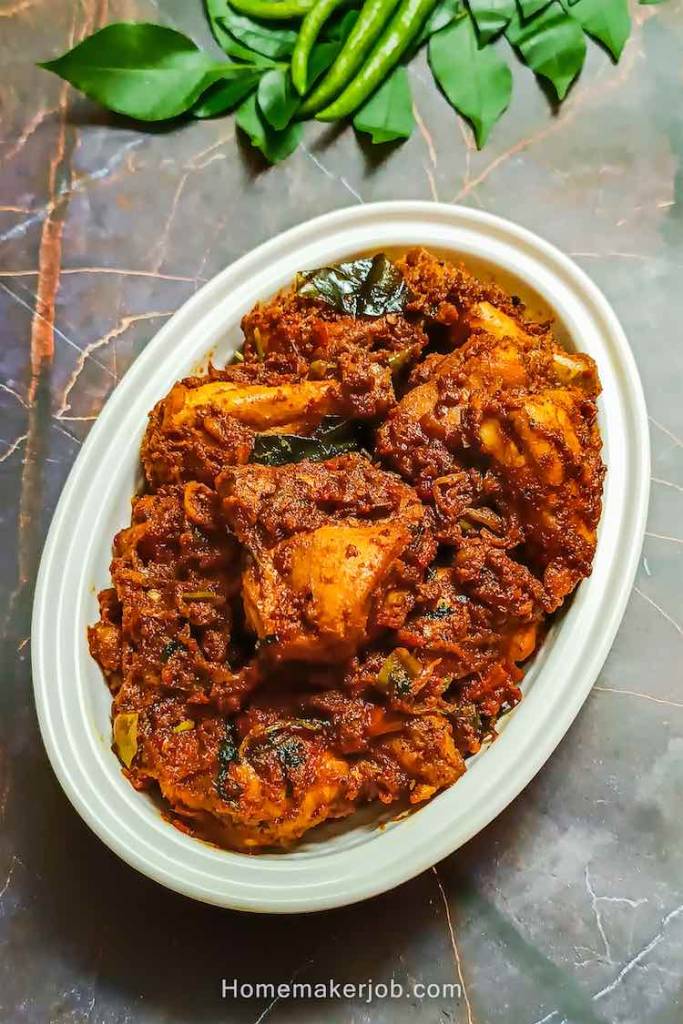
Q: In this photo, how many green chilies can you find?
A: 4